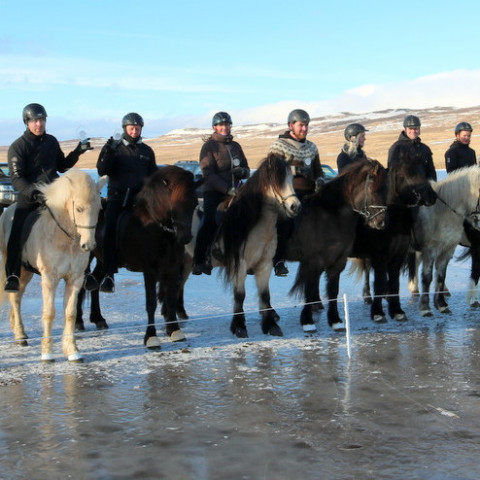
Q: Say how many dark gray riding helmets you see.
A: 7